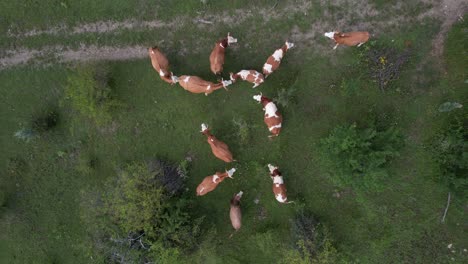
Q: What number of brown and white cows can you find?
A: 11